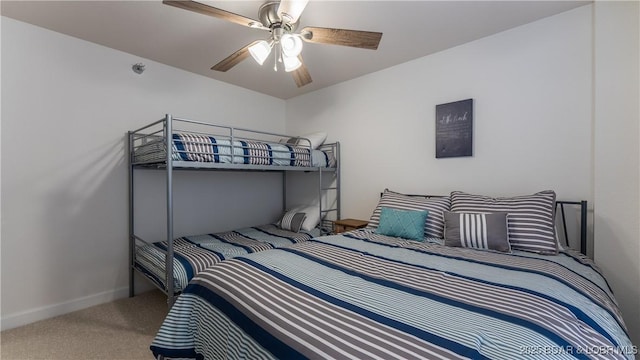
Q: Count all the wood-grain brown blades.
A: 4